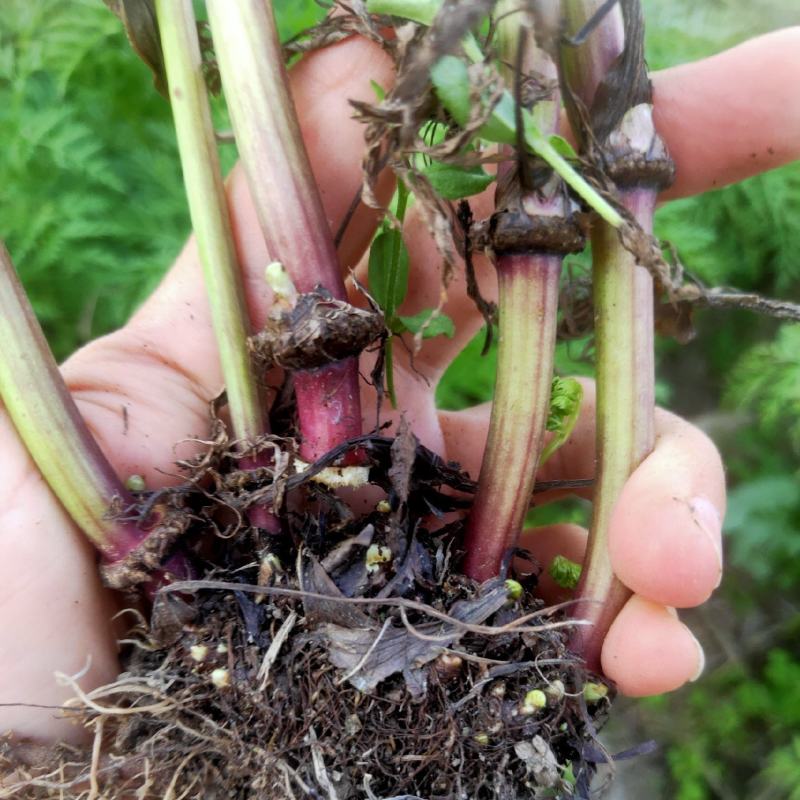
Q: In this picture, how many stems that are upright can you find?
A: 5